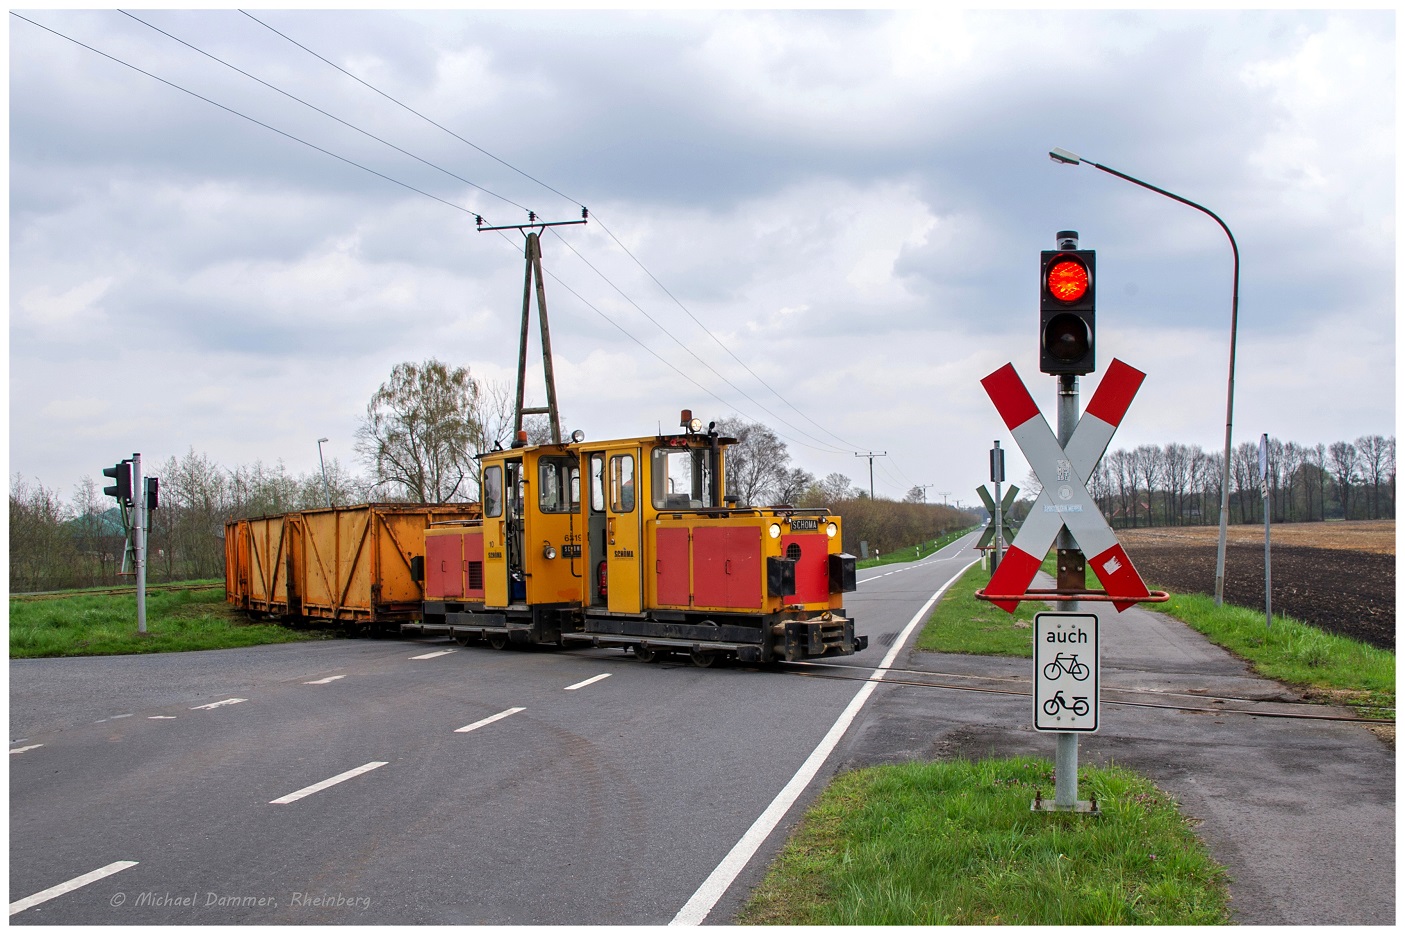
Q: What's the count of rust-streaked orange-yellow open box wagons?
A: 3